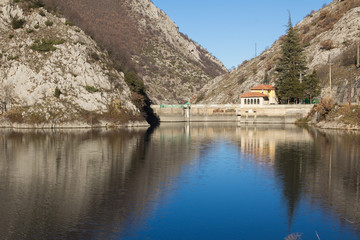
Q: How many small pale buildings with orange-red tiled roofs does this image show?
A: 2